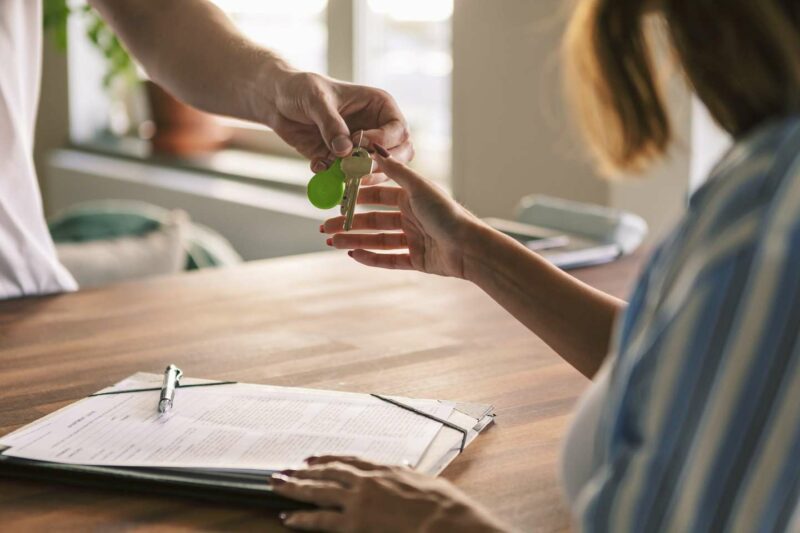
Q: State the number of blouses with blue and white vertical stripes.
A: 1